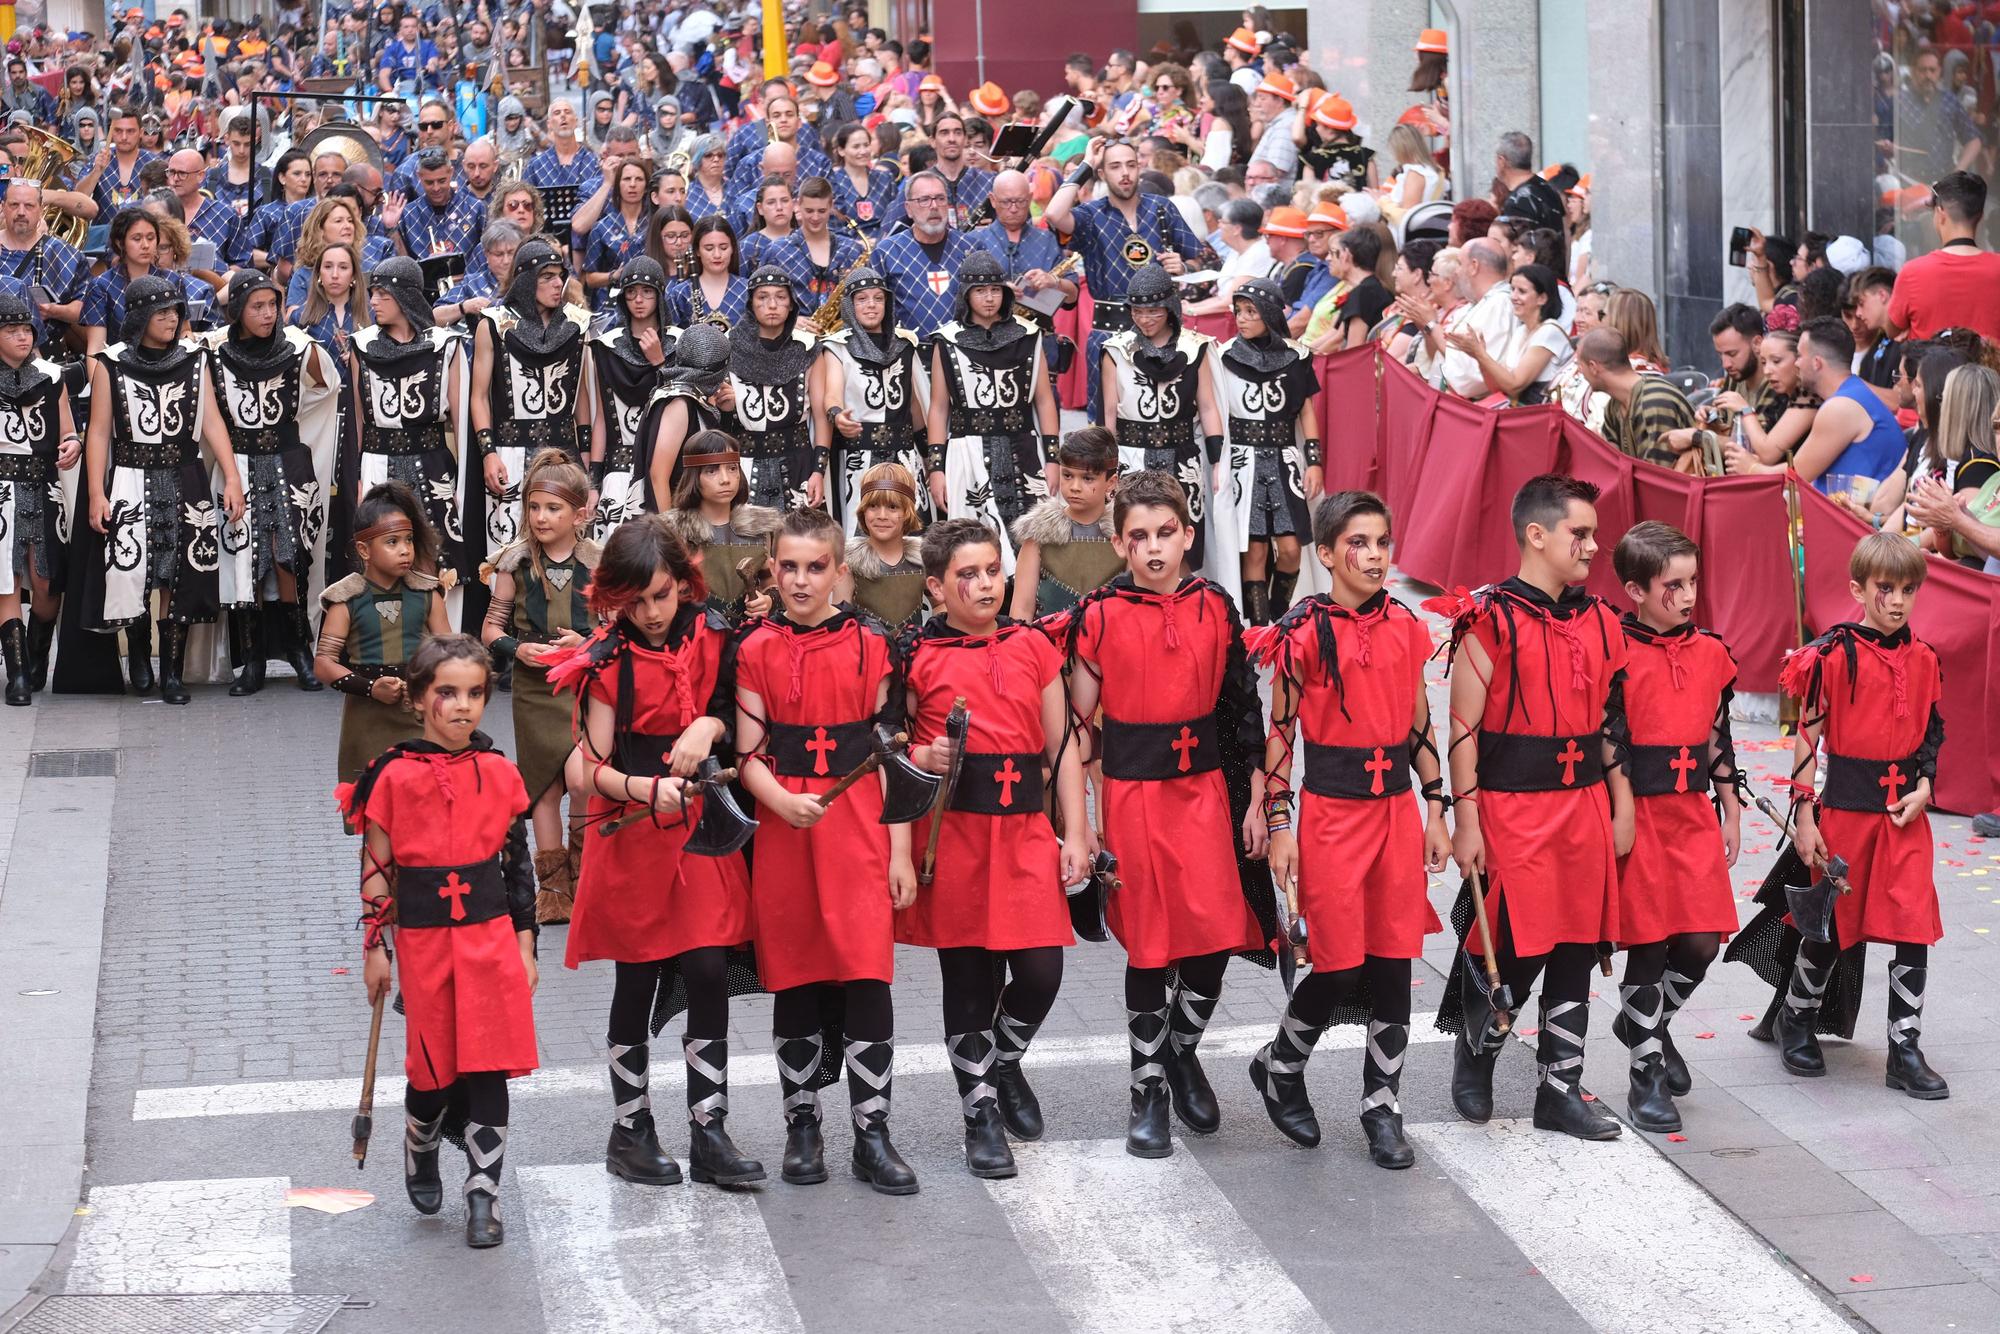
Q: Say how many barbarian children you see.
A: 5